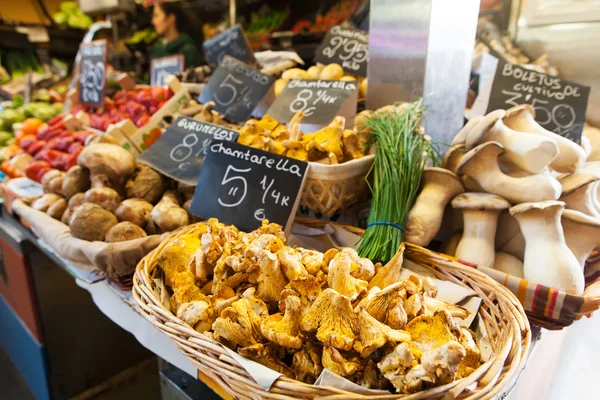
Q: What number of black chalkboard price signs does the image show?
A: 9